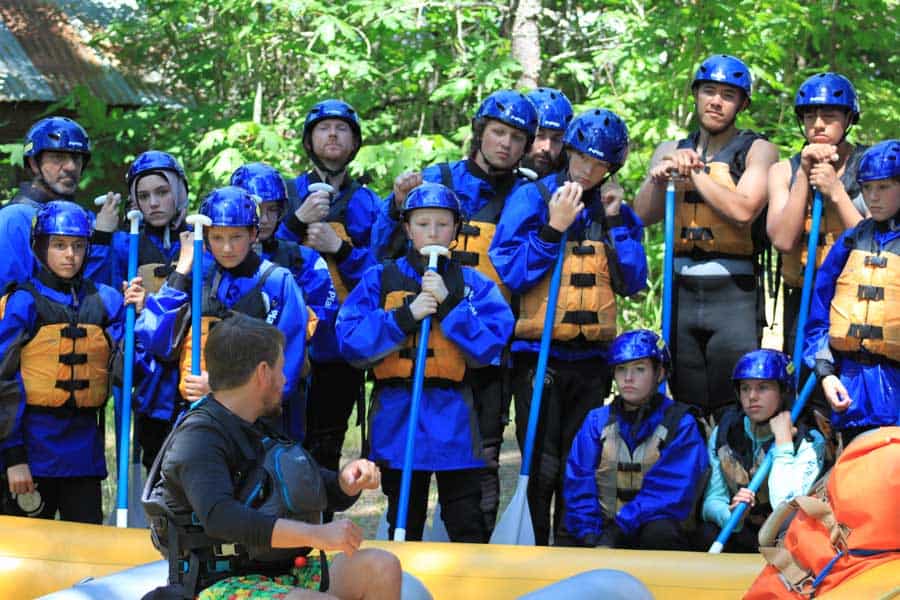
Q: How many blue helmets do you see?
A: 15